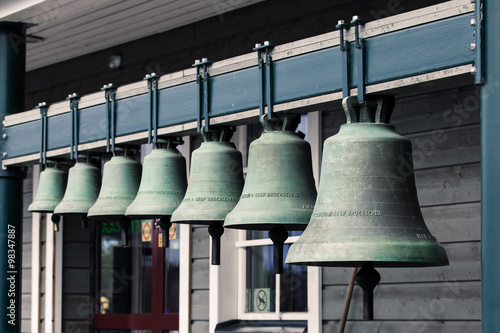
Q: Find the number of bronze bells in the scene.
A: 7